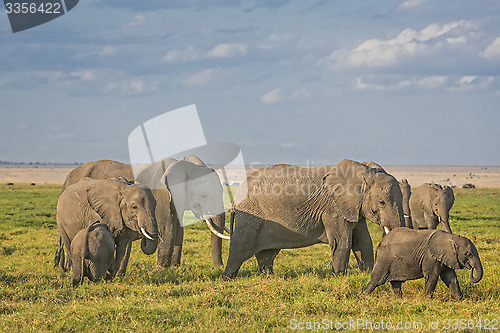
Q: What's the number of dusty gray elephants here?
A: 7